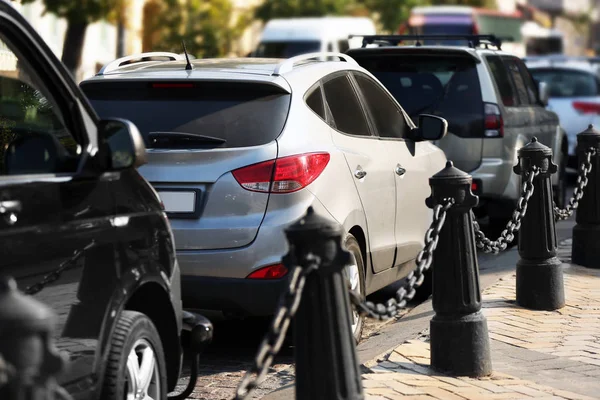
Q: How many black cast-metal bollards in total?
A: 5